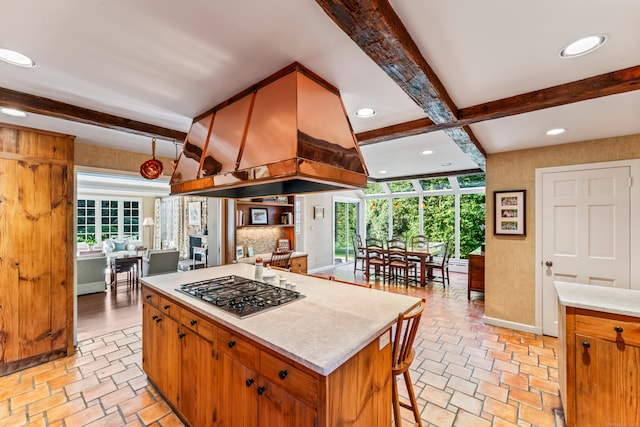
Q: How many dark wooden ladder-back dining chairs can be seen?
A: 6